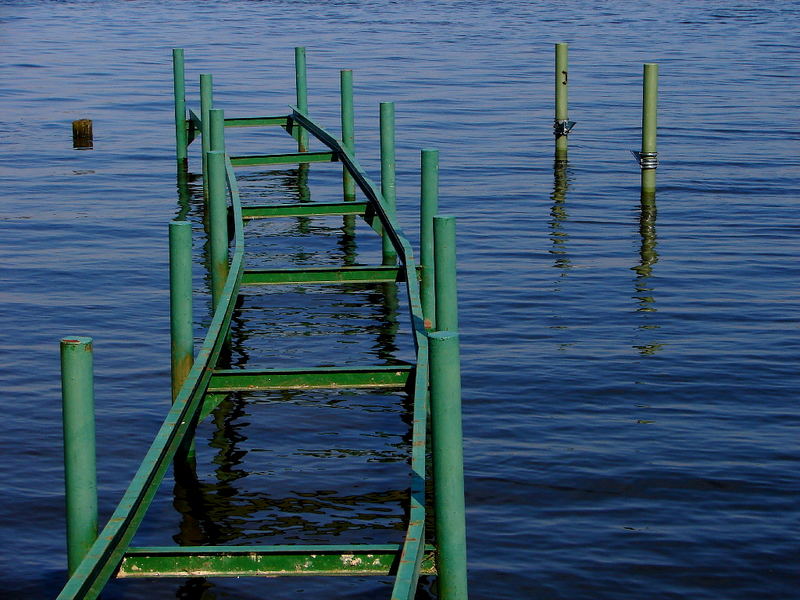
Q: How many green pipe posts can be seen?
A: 14